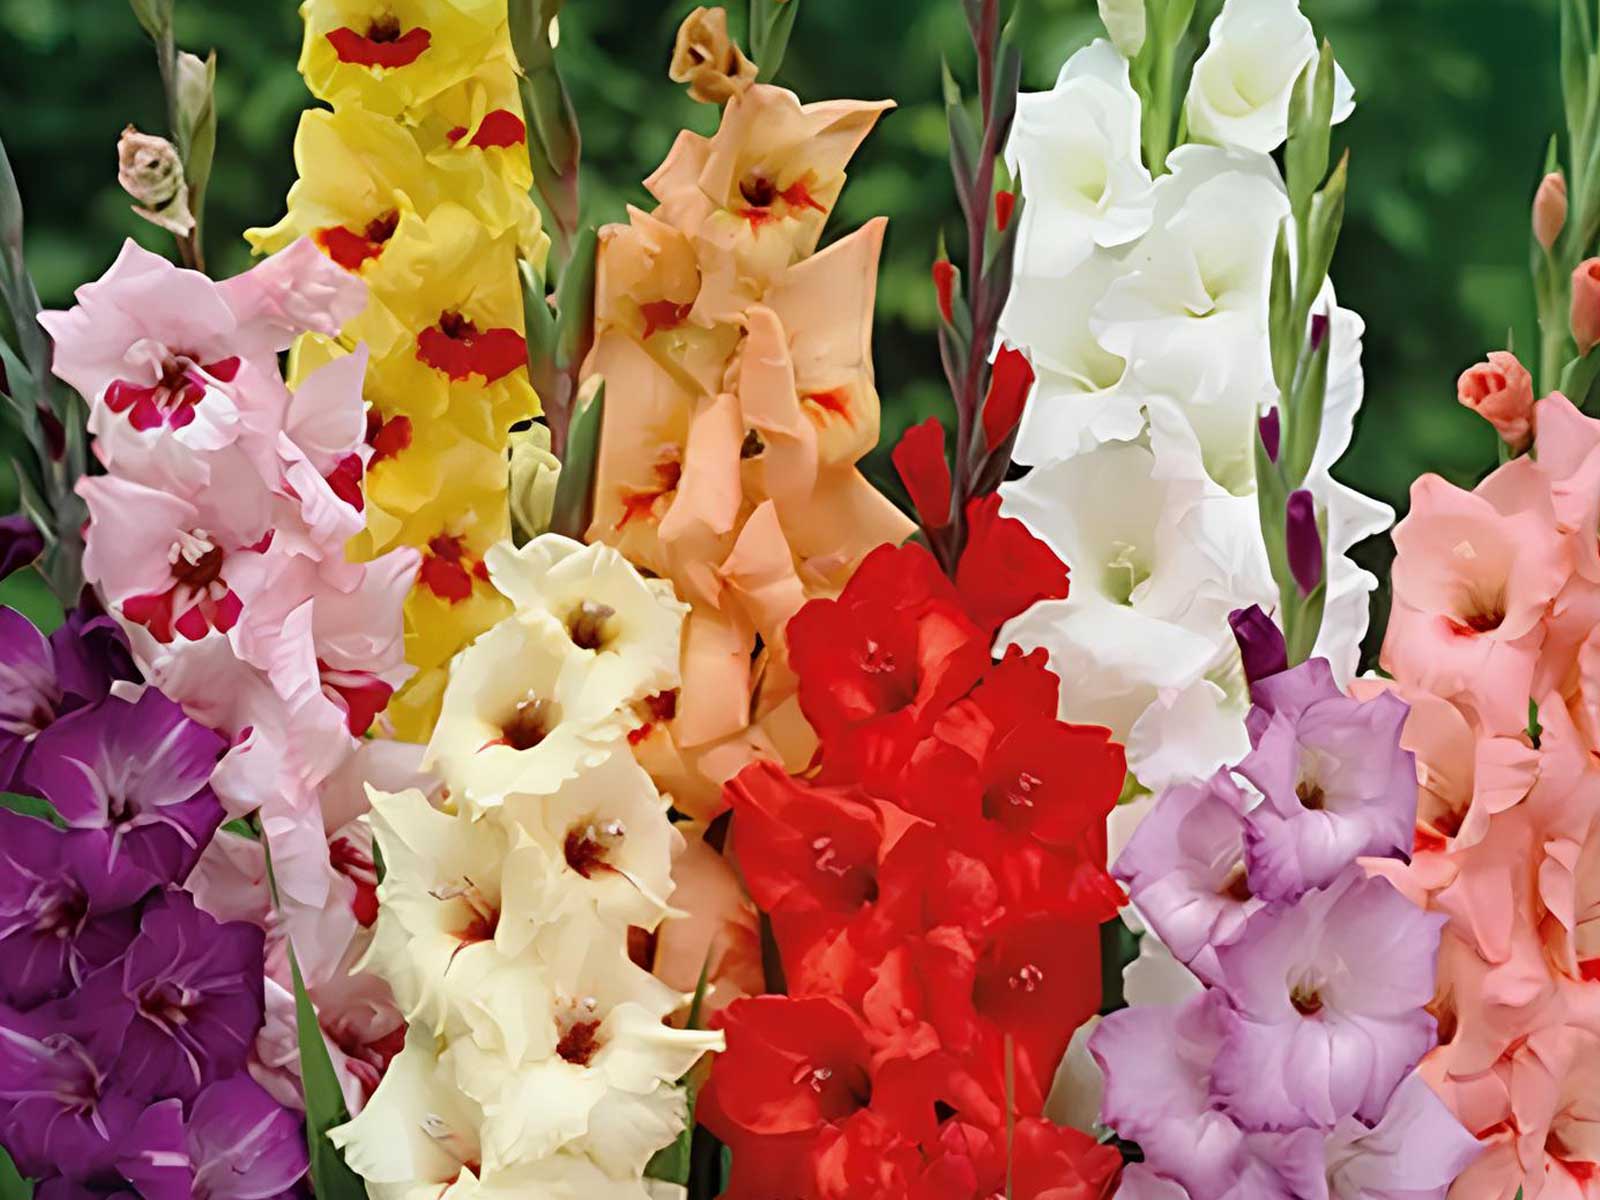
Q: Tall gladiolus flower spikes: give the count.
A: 9